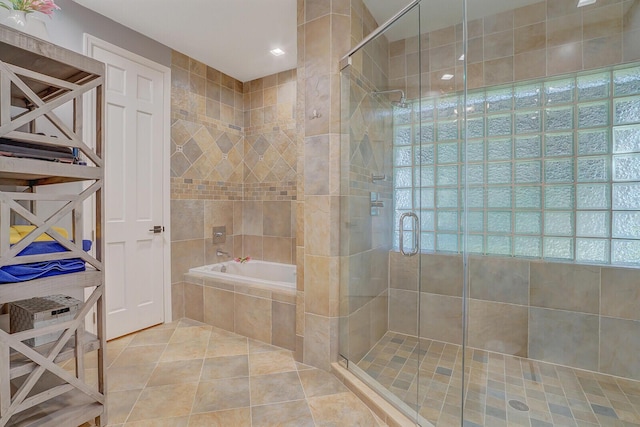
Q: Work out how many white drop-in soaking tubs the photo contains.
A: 1